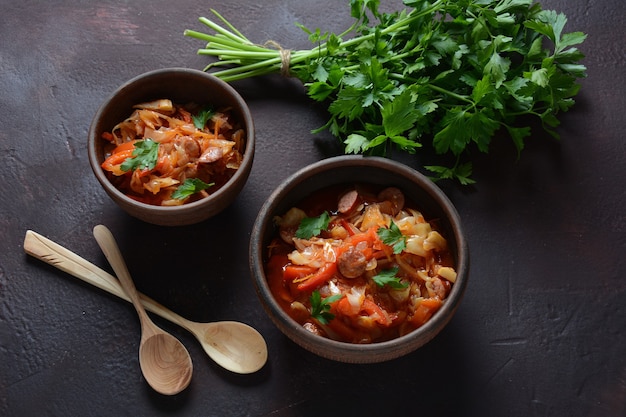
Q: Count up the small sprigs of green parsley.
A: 7